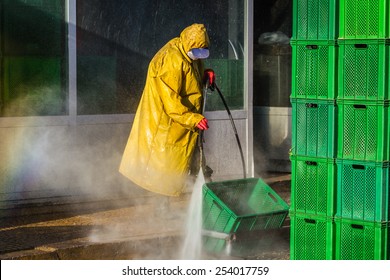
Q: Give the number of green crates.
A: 11